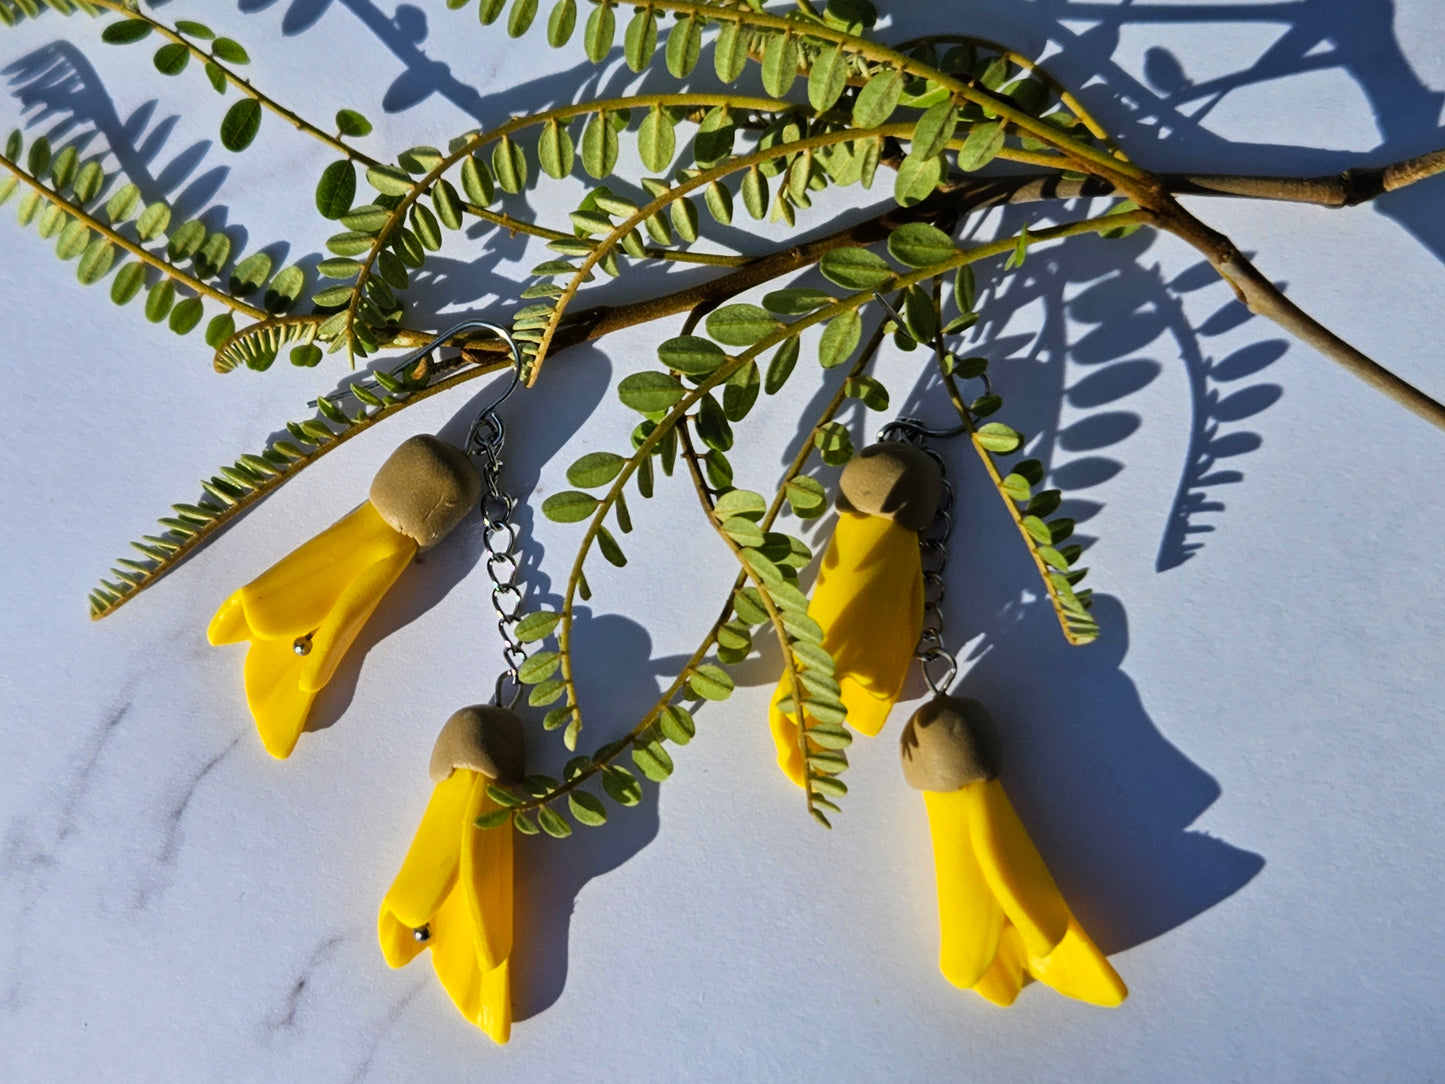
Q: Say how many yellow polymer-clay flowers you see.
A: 4